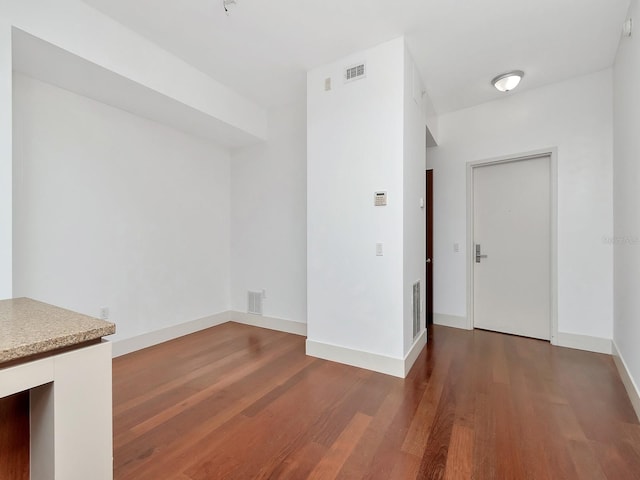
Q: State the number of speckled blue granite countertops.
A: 0